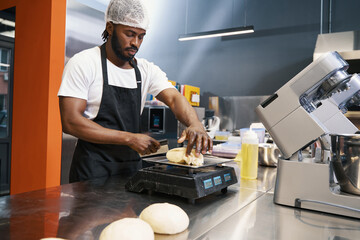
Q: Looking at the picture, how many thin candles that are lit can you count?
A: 0